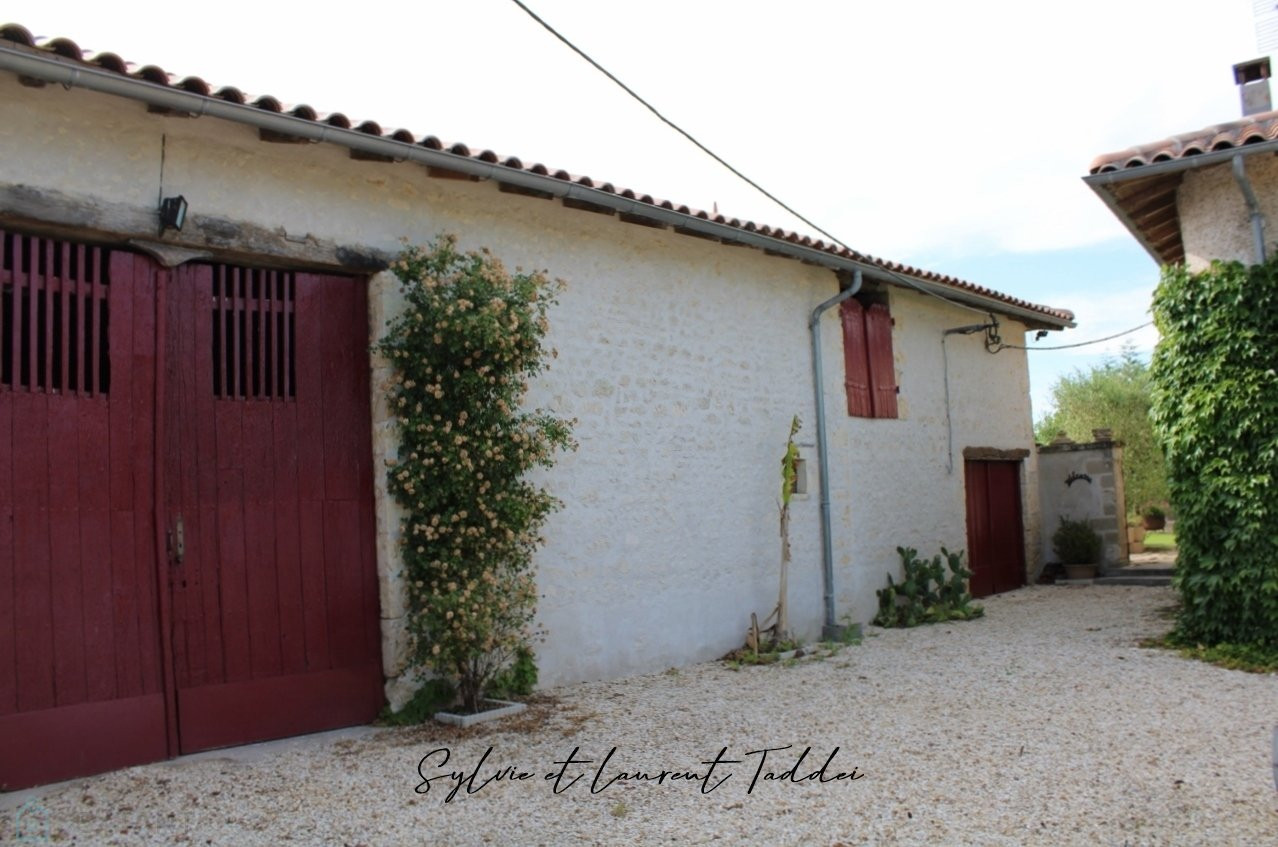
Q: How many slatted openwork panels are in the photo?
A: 2